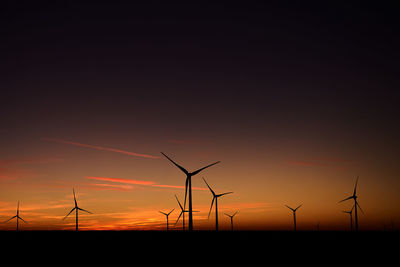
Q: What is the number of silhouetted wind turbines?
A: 10